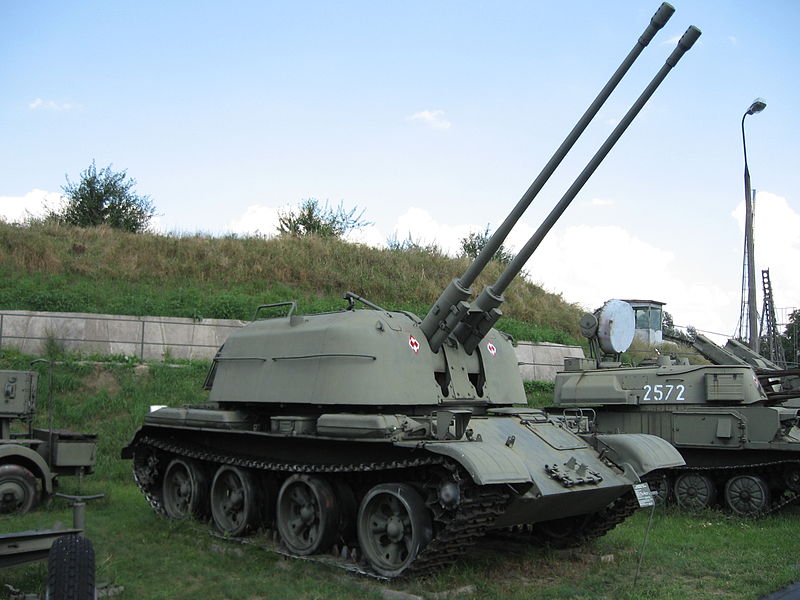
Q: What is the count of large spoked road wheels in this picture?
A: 4